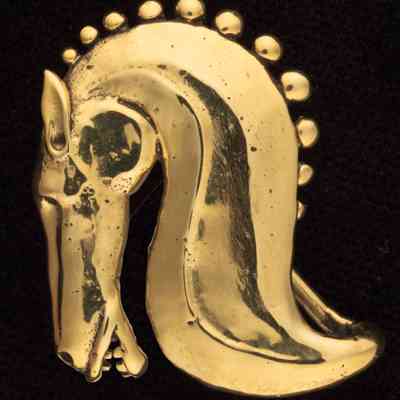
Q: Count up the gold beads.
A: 11